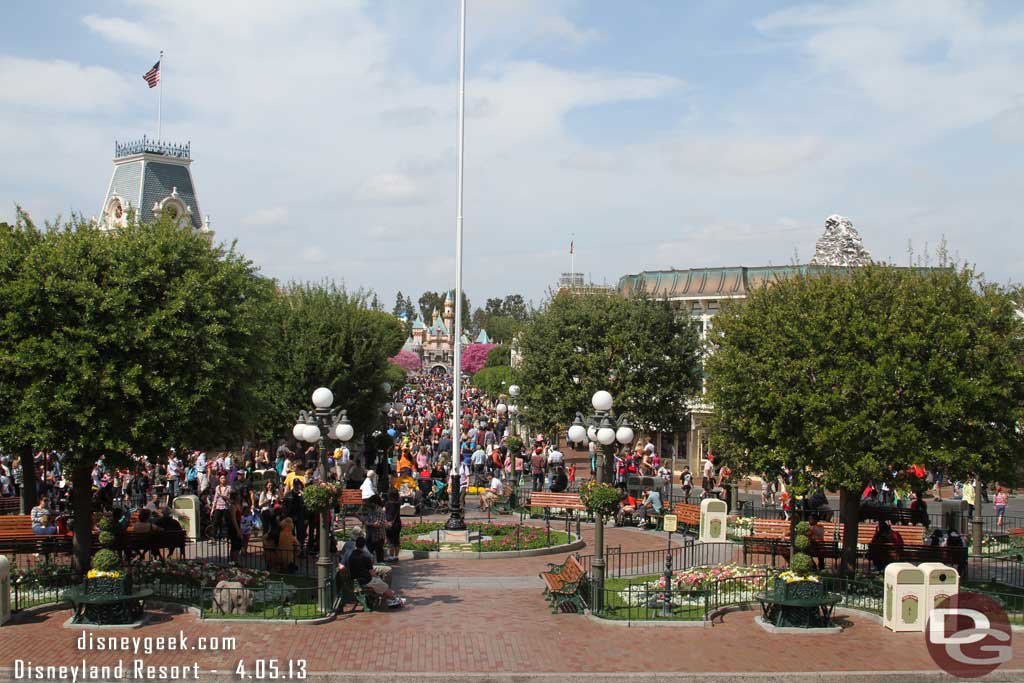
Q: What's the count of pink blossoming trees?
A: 2